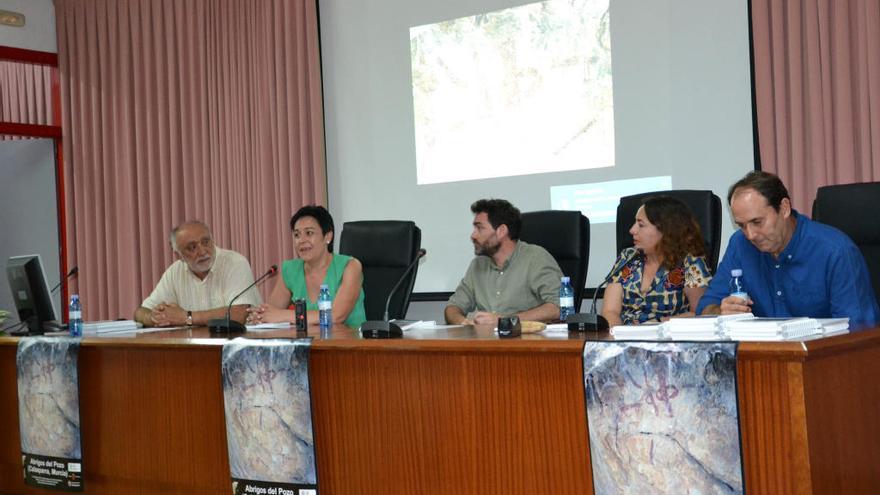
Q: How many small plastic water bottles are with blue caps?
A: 4